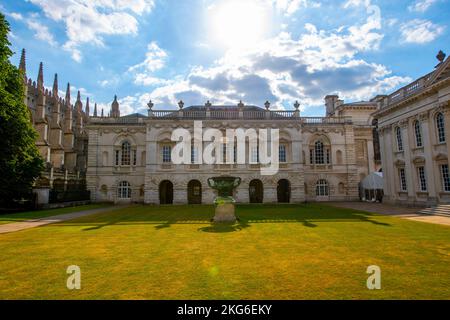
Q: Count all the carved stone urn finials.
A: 7